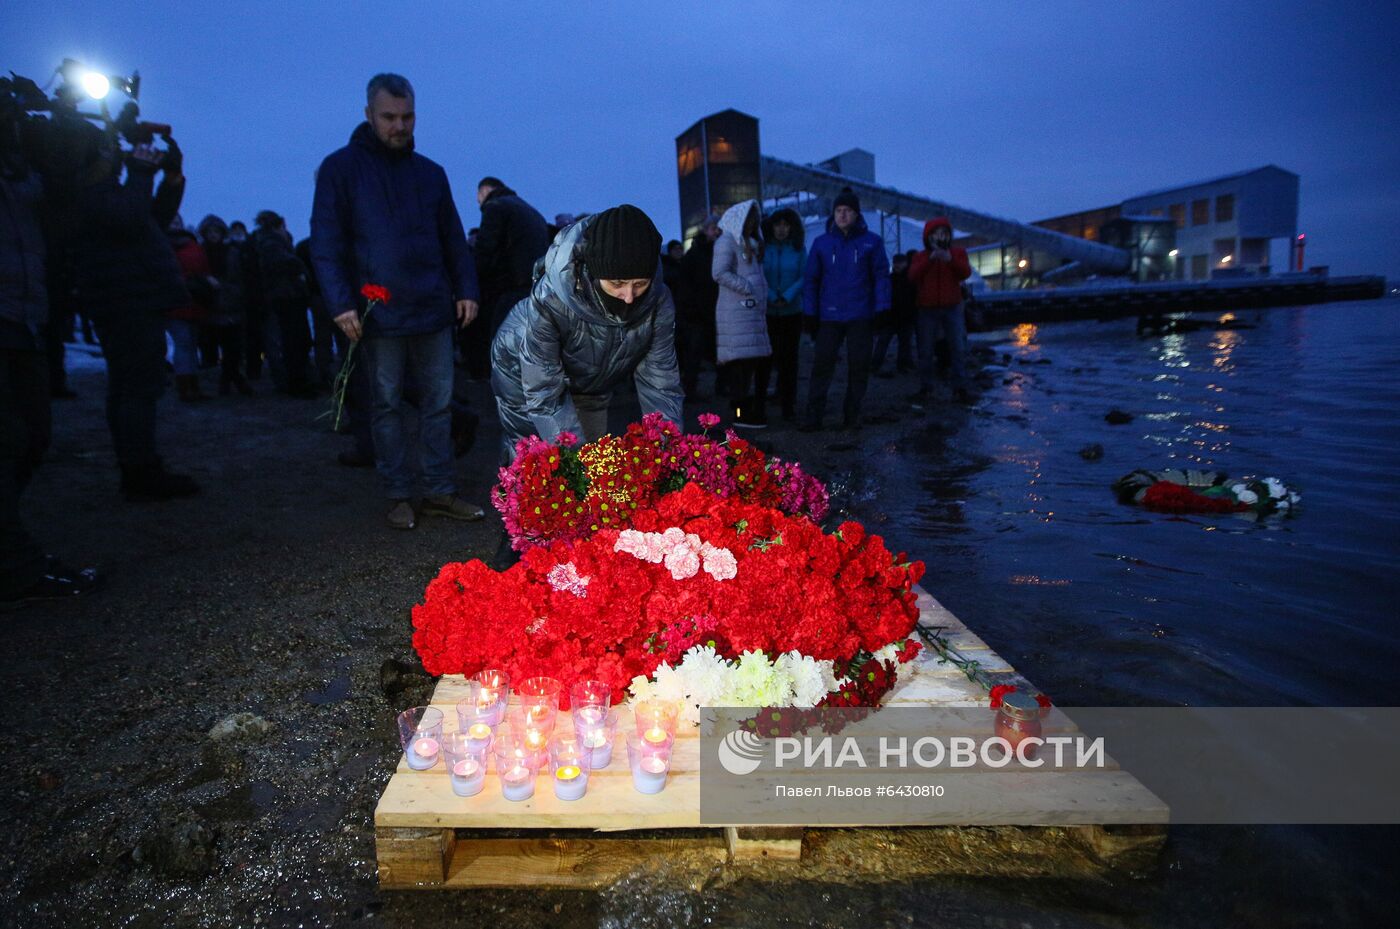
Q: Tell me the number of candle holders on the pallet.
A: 13